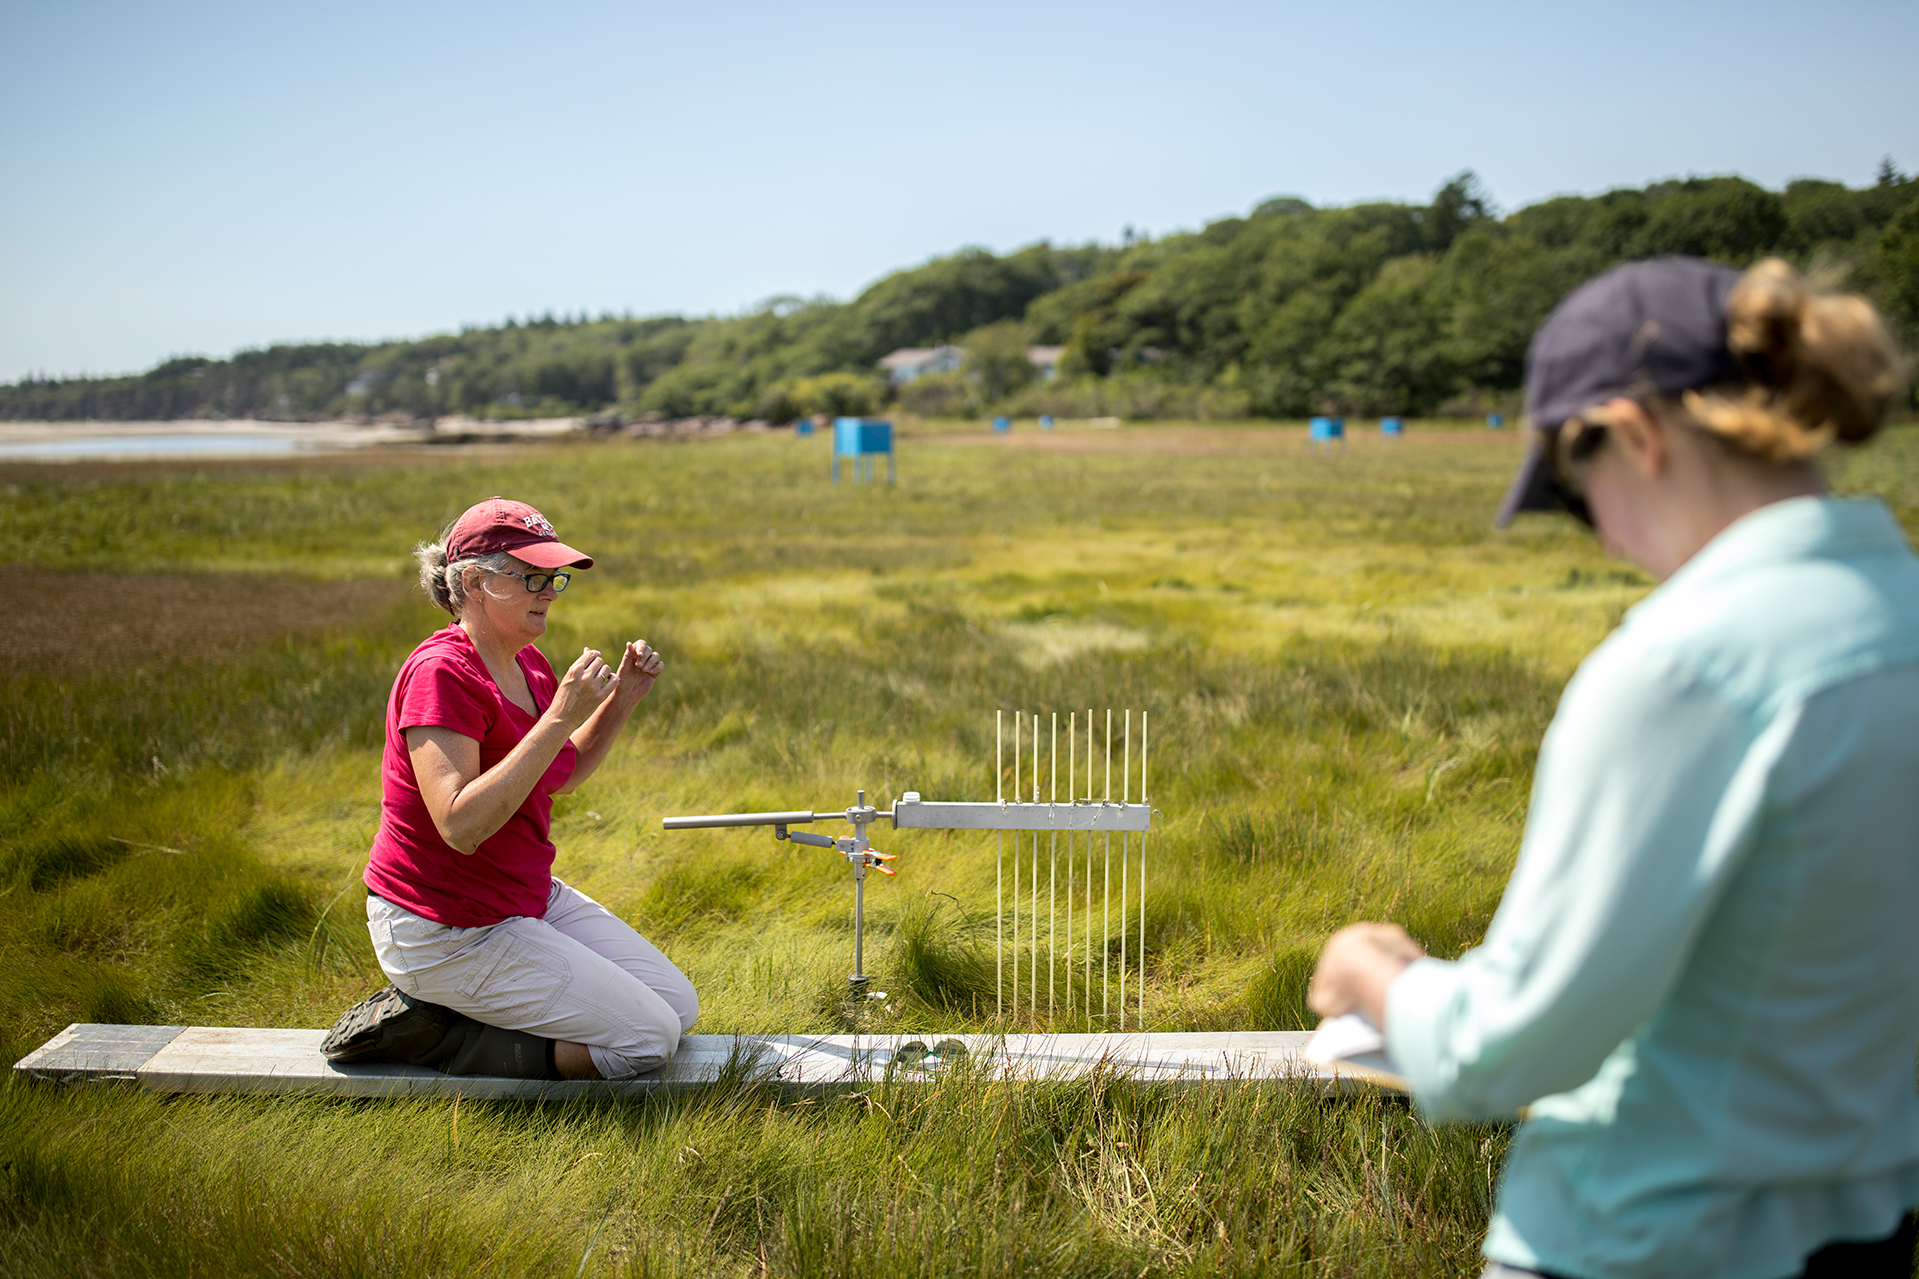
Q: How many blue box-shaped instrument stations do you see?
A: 7